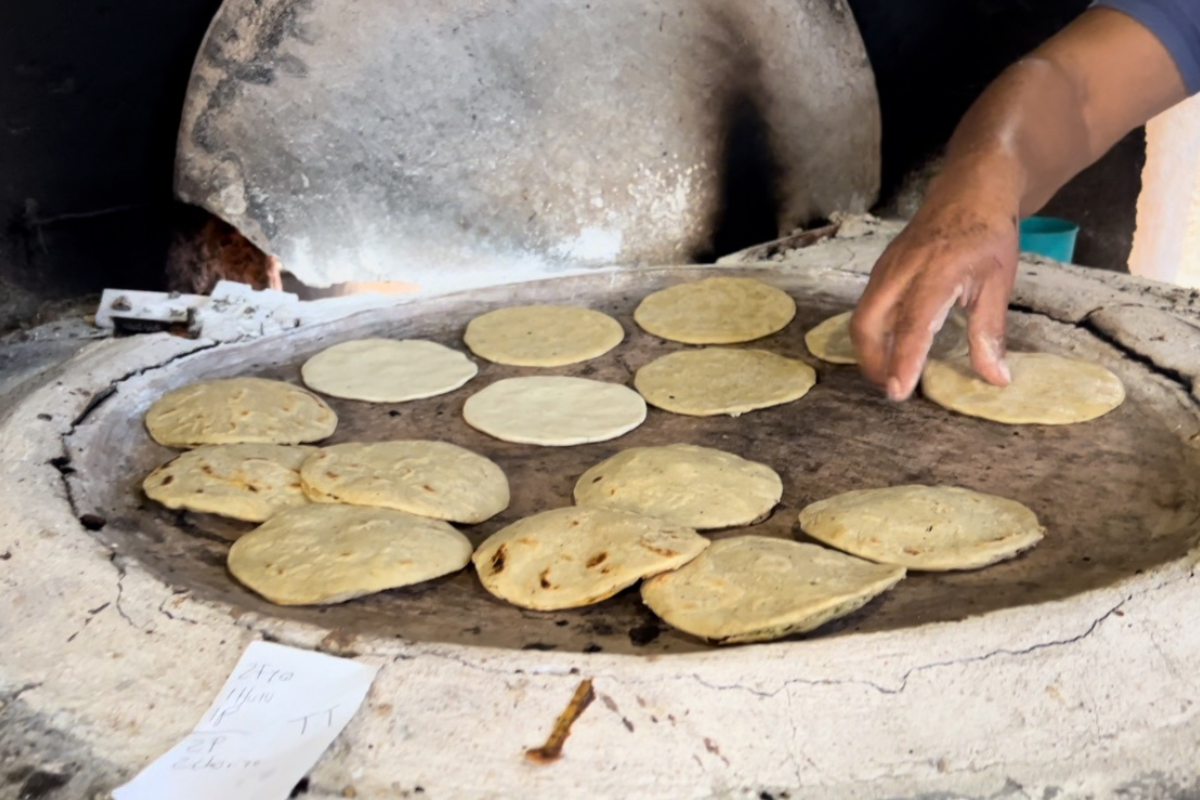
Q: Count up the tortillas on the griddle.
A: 15